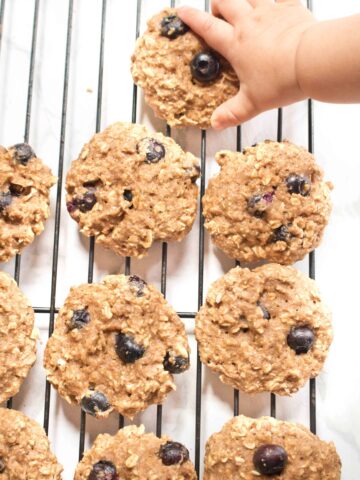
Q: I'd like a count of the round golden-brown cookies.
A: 10